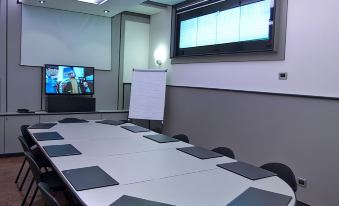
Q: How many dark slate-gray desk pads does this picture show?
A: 12